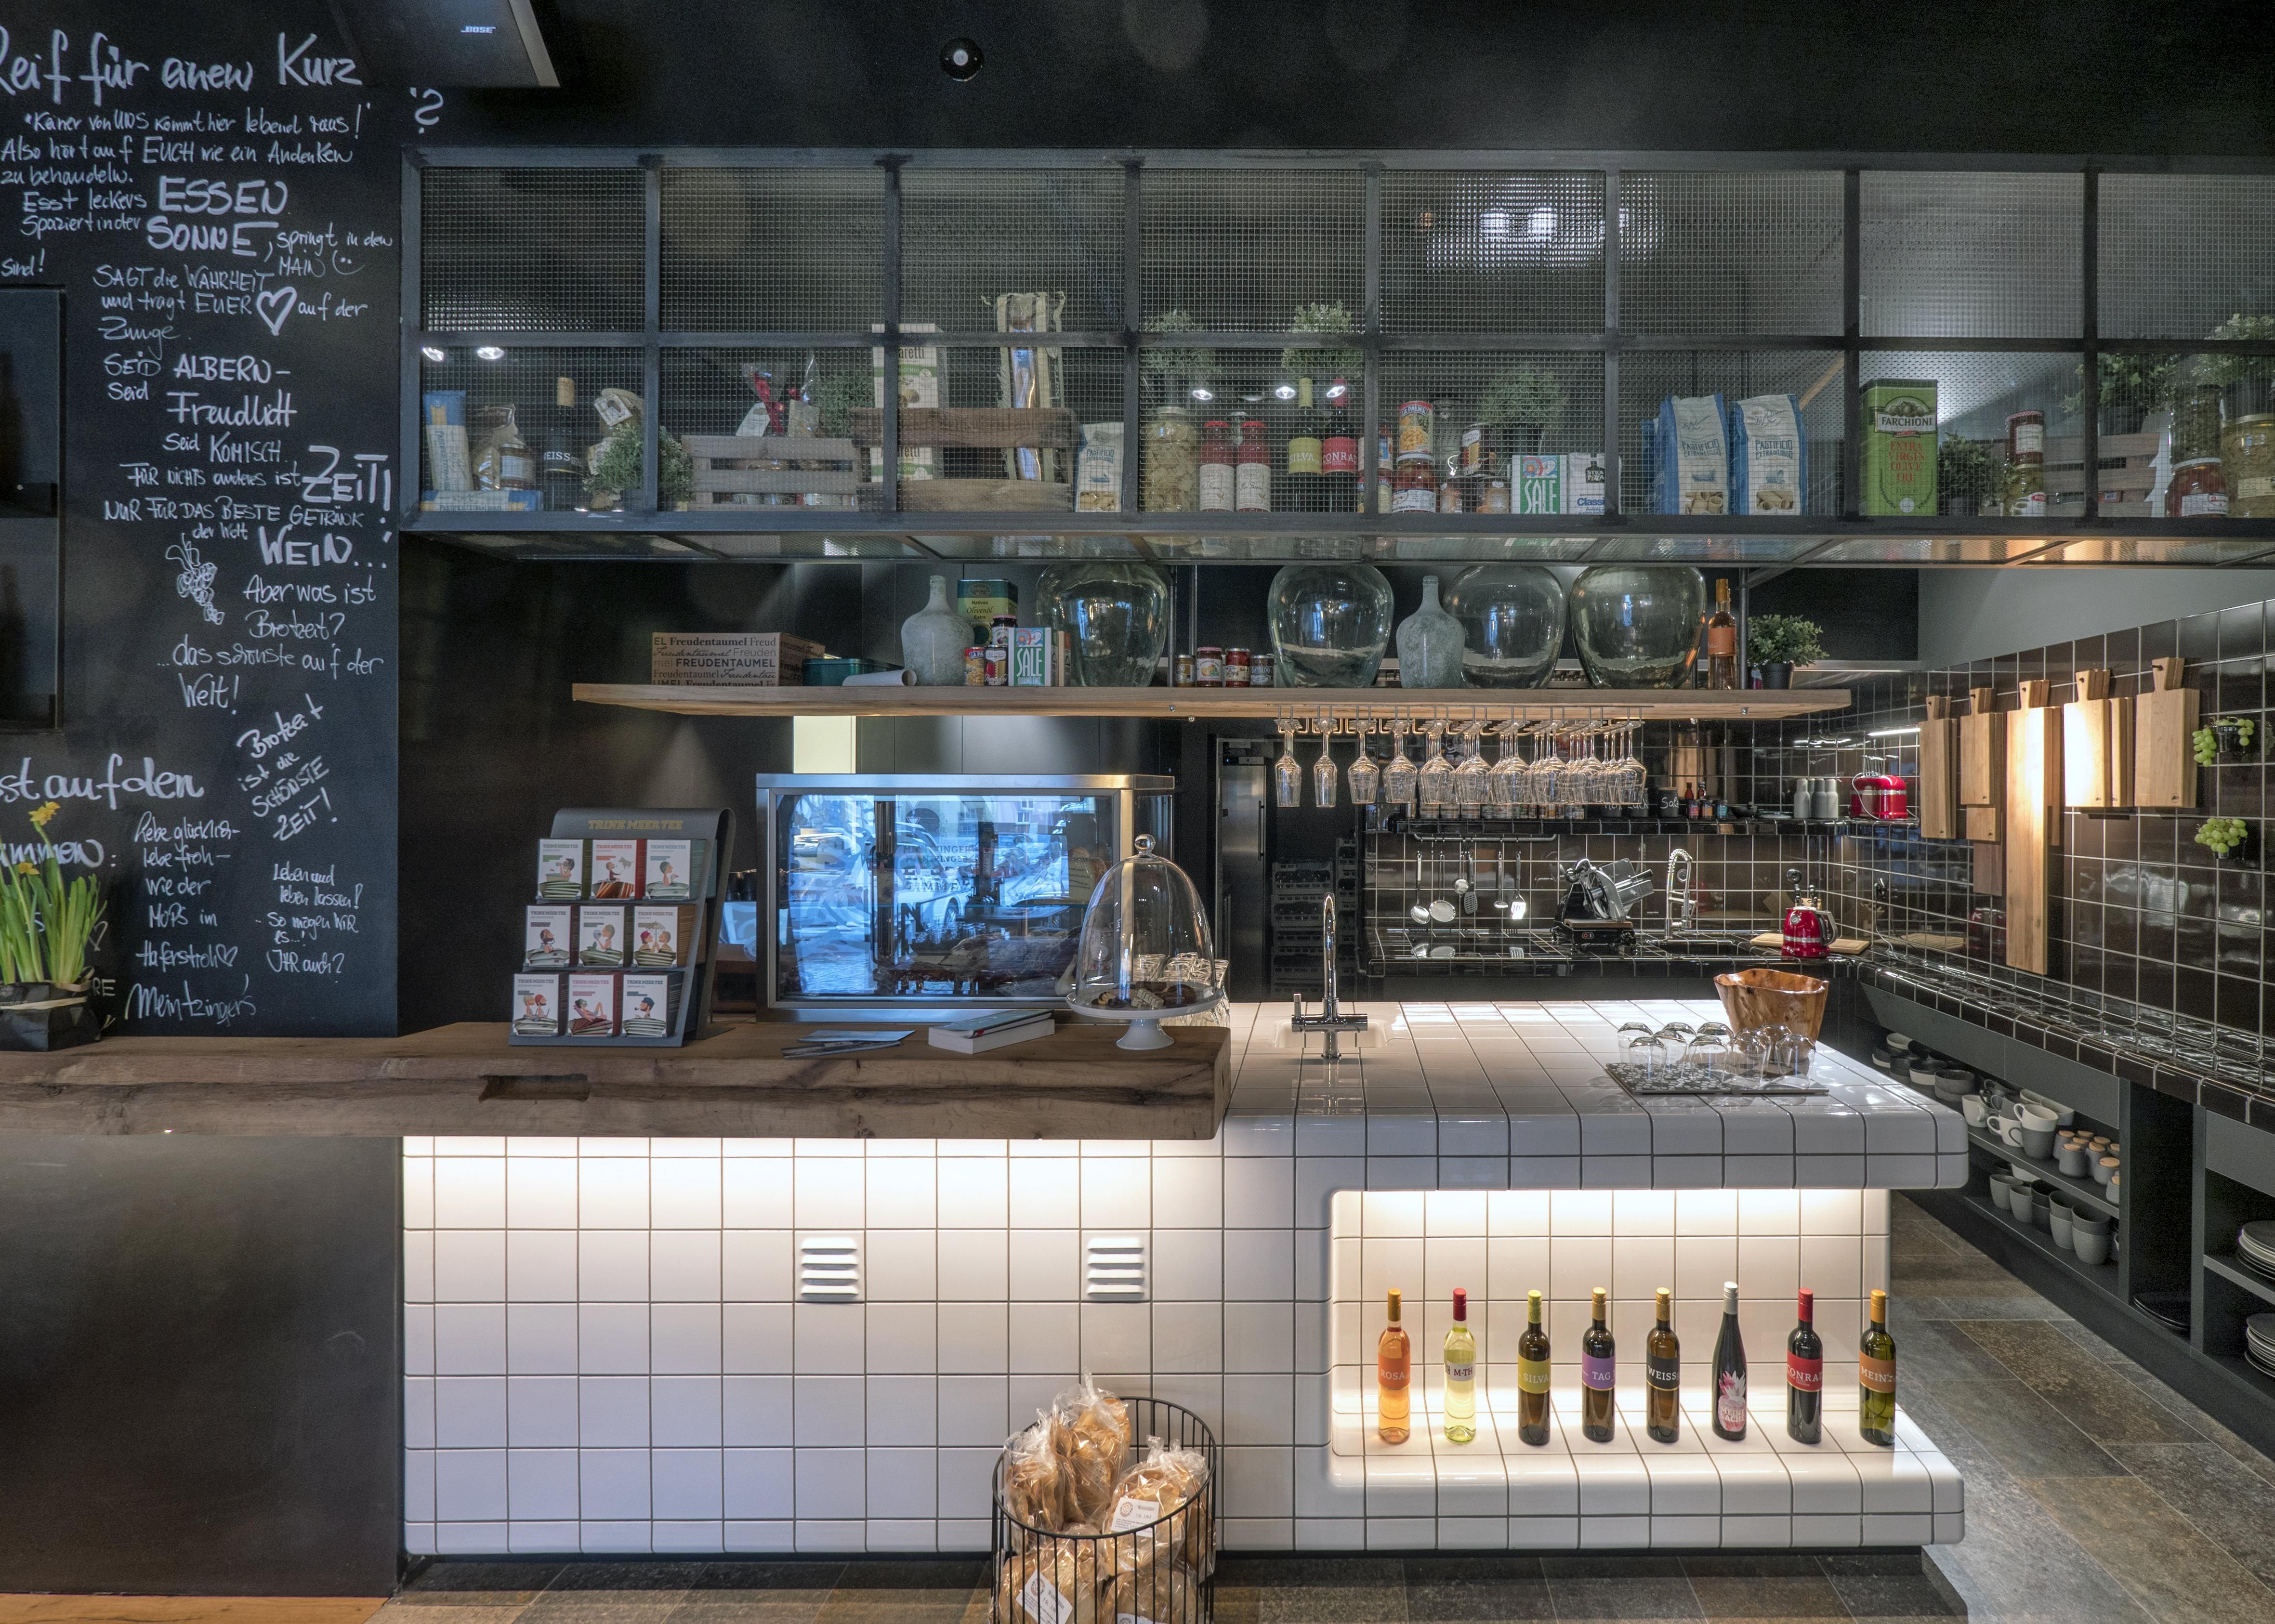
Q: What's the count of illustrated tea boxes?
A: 9